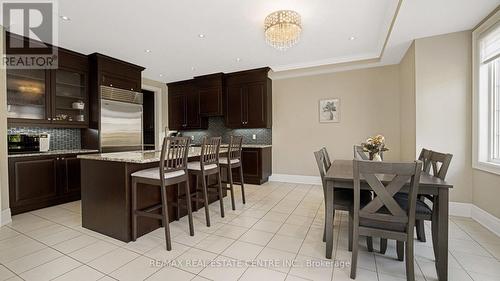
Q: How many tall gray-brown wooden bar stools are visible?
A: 3